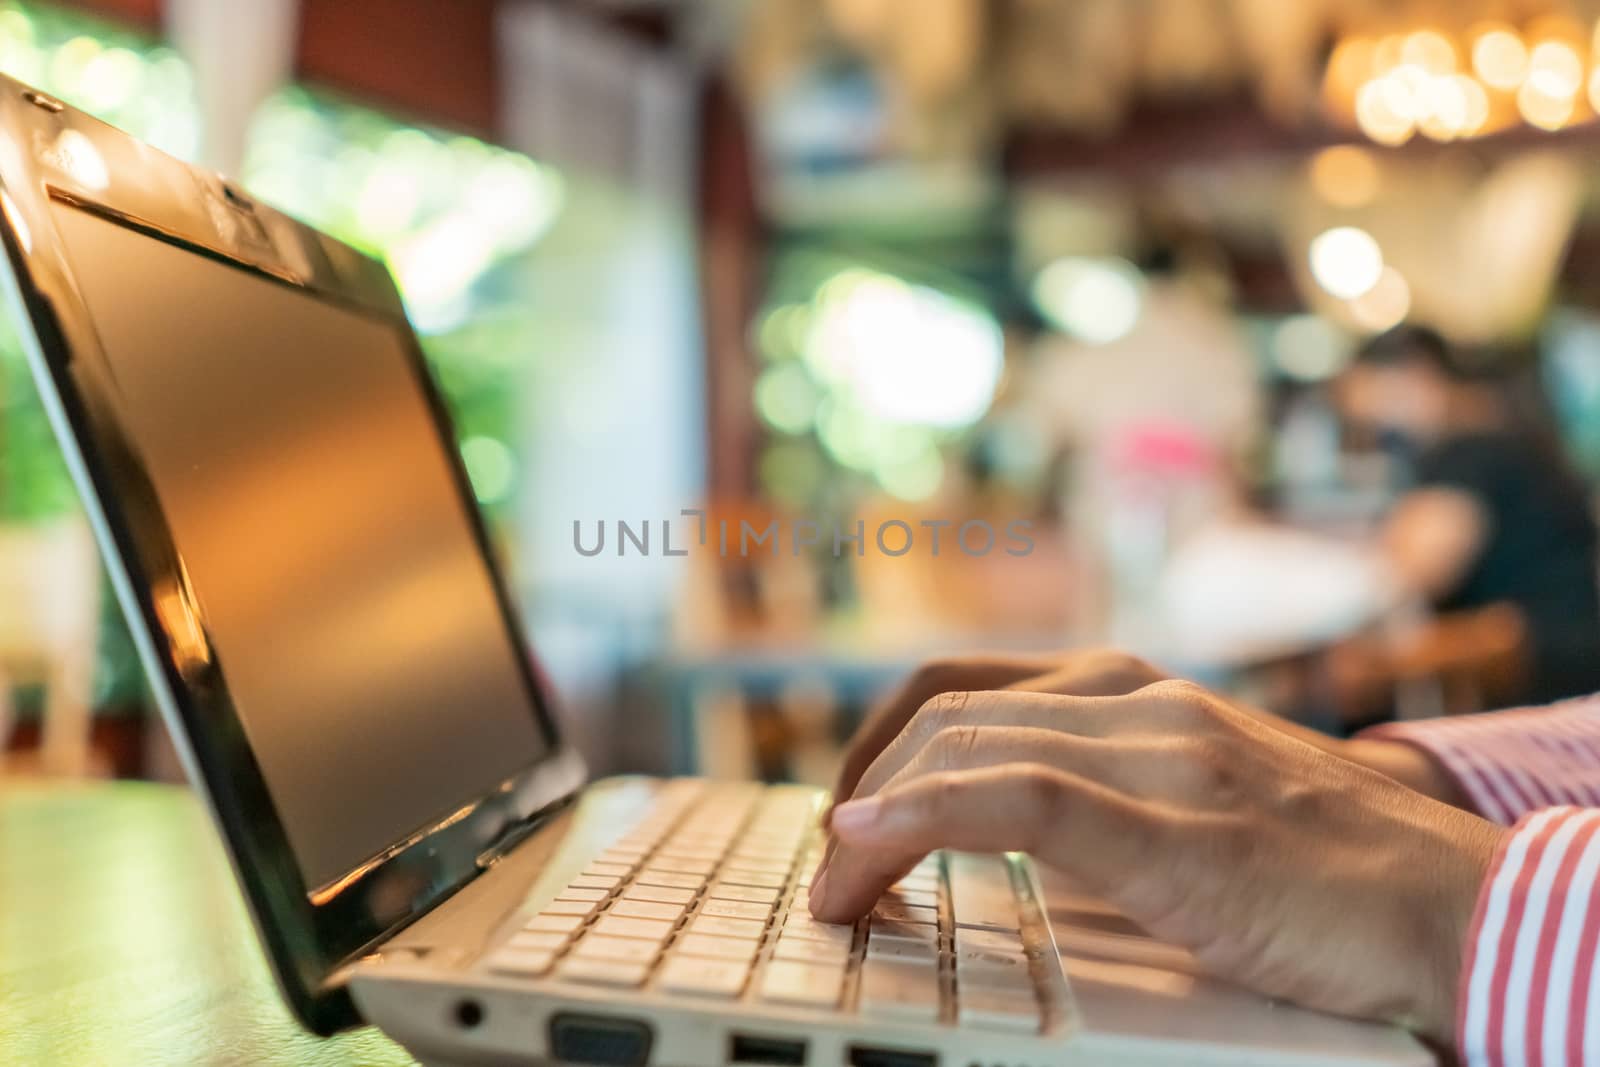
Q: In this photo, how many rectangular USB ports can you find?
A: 2